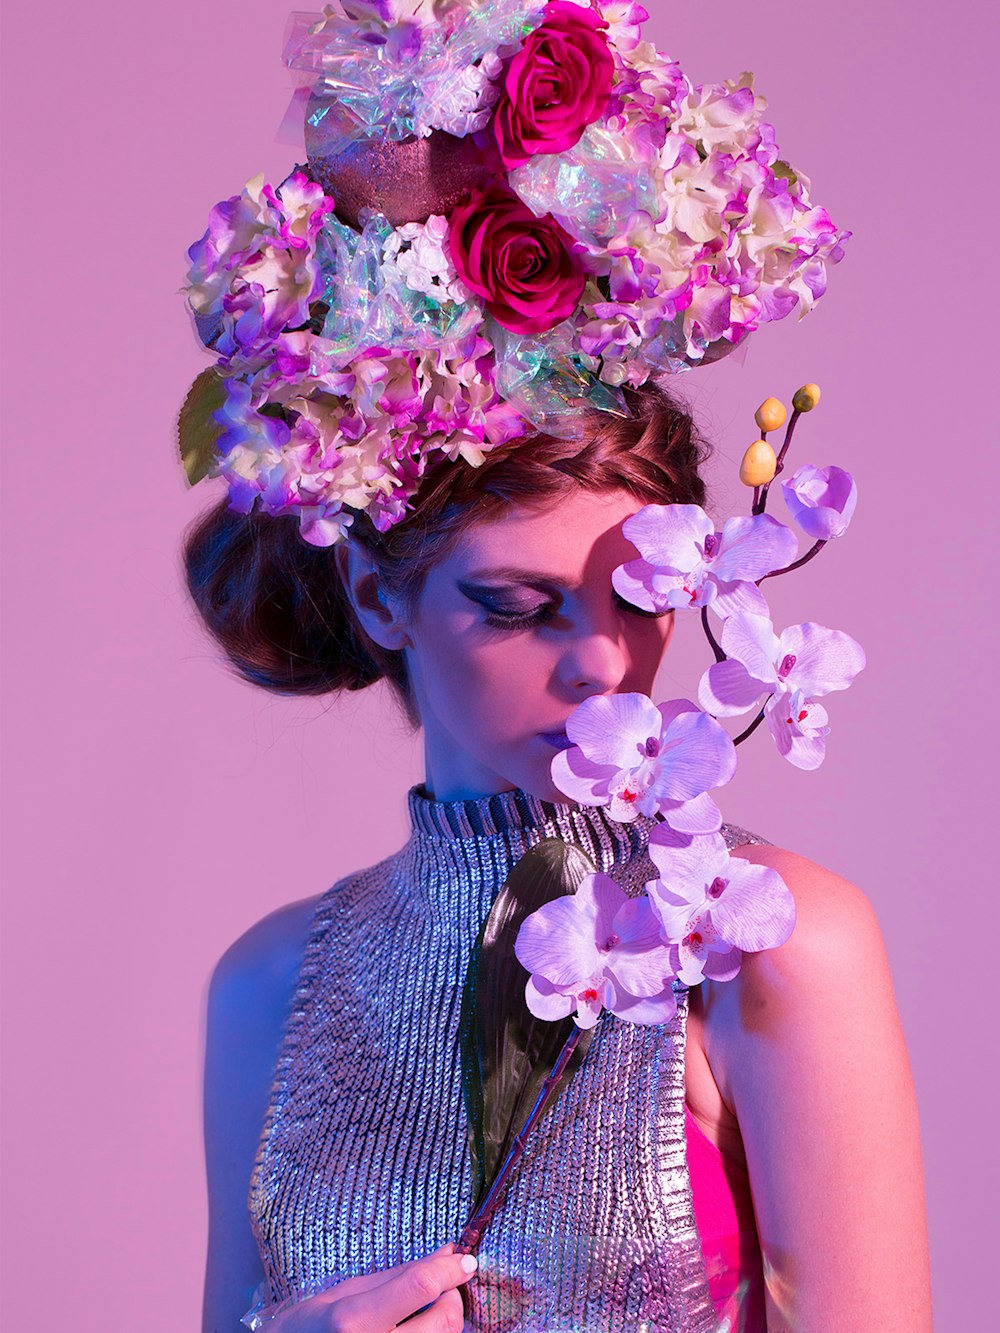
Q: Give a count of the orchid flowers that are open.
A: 5